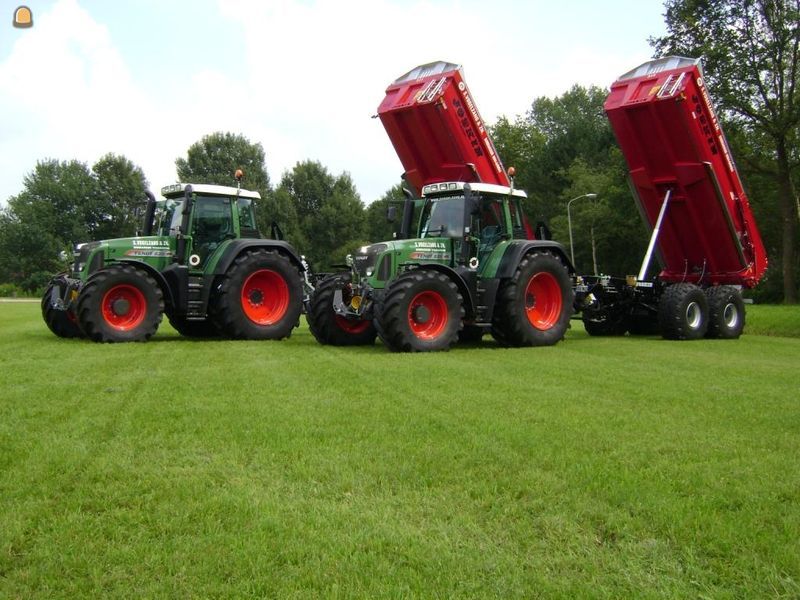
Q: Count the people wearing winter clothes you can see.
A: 0